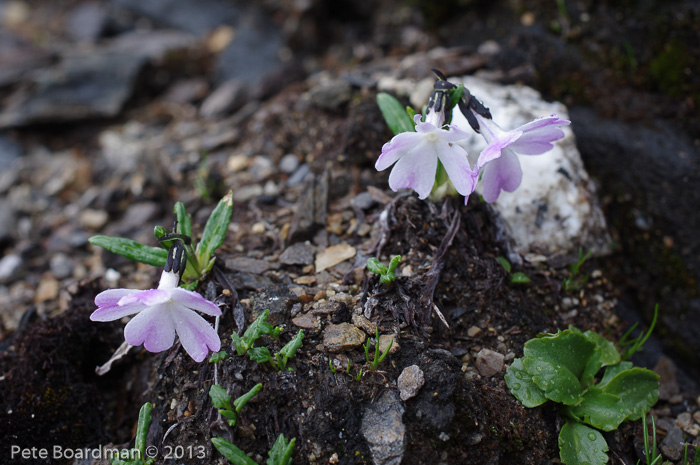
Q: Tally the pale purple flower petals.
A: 15